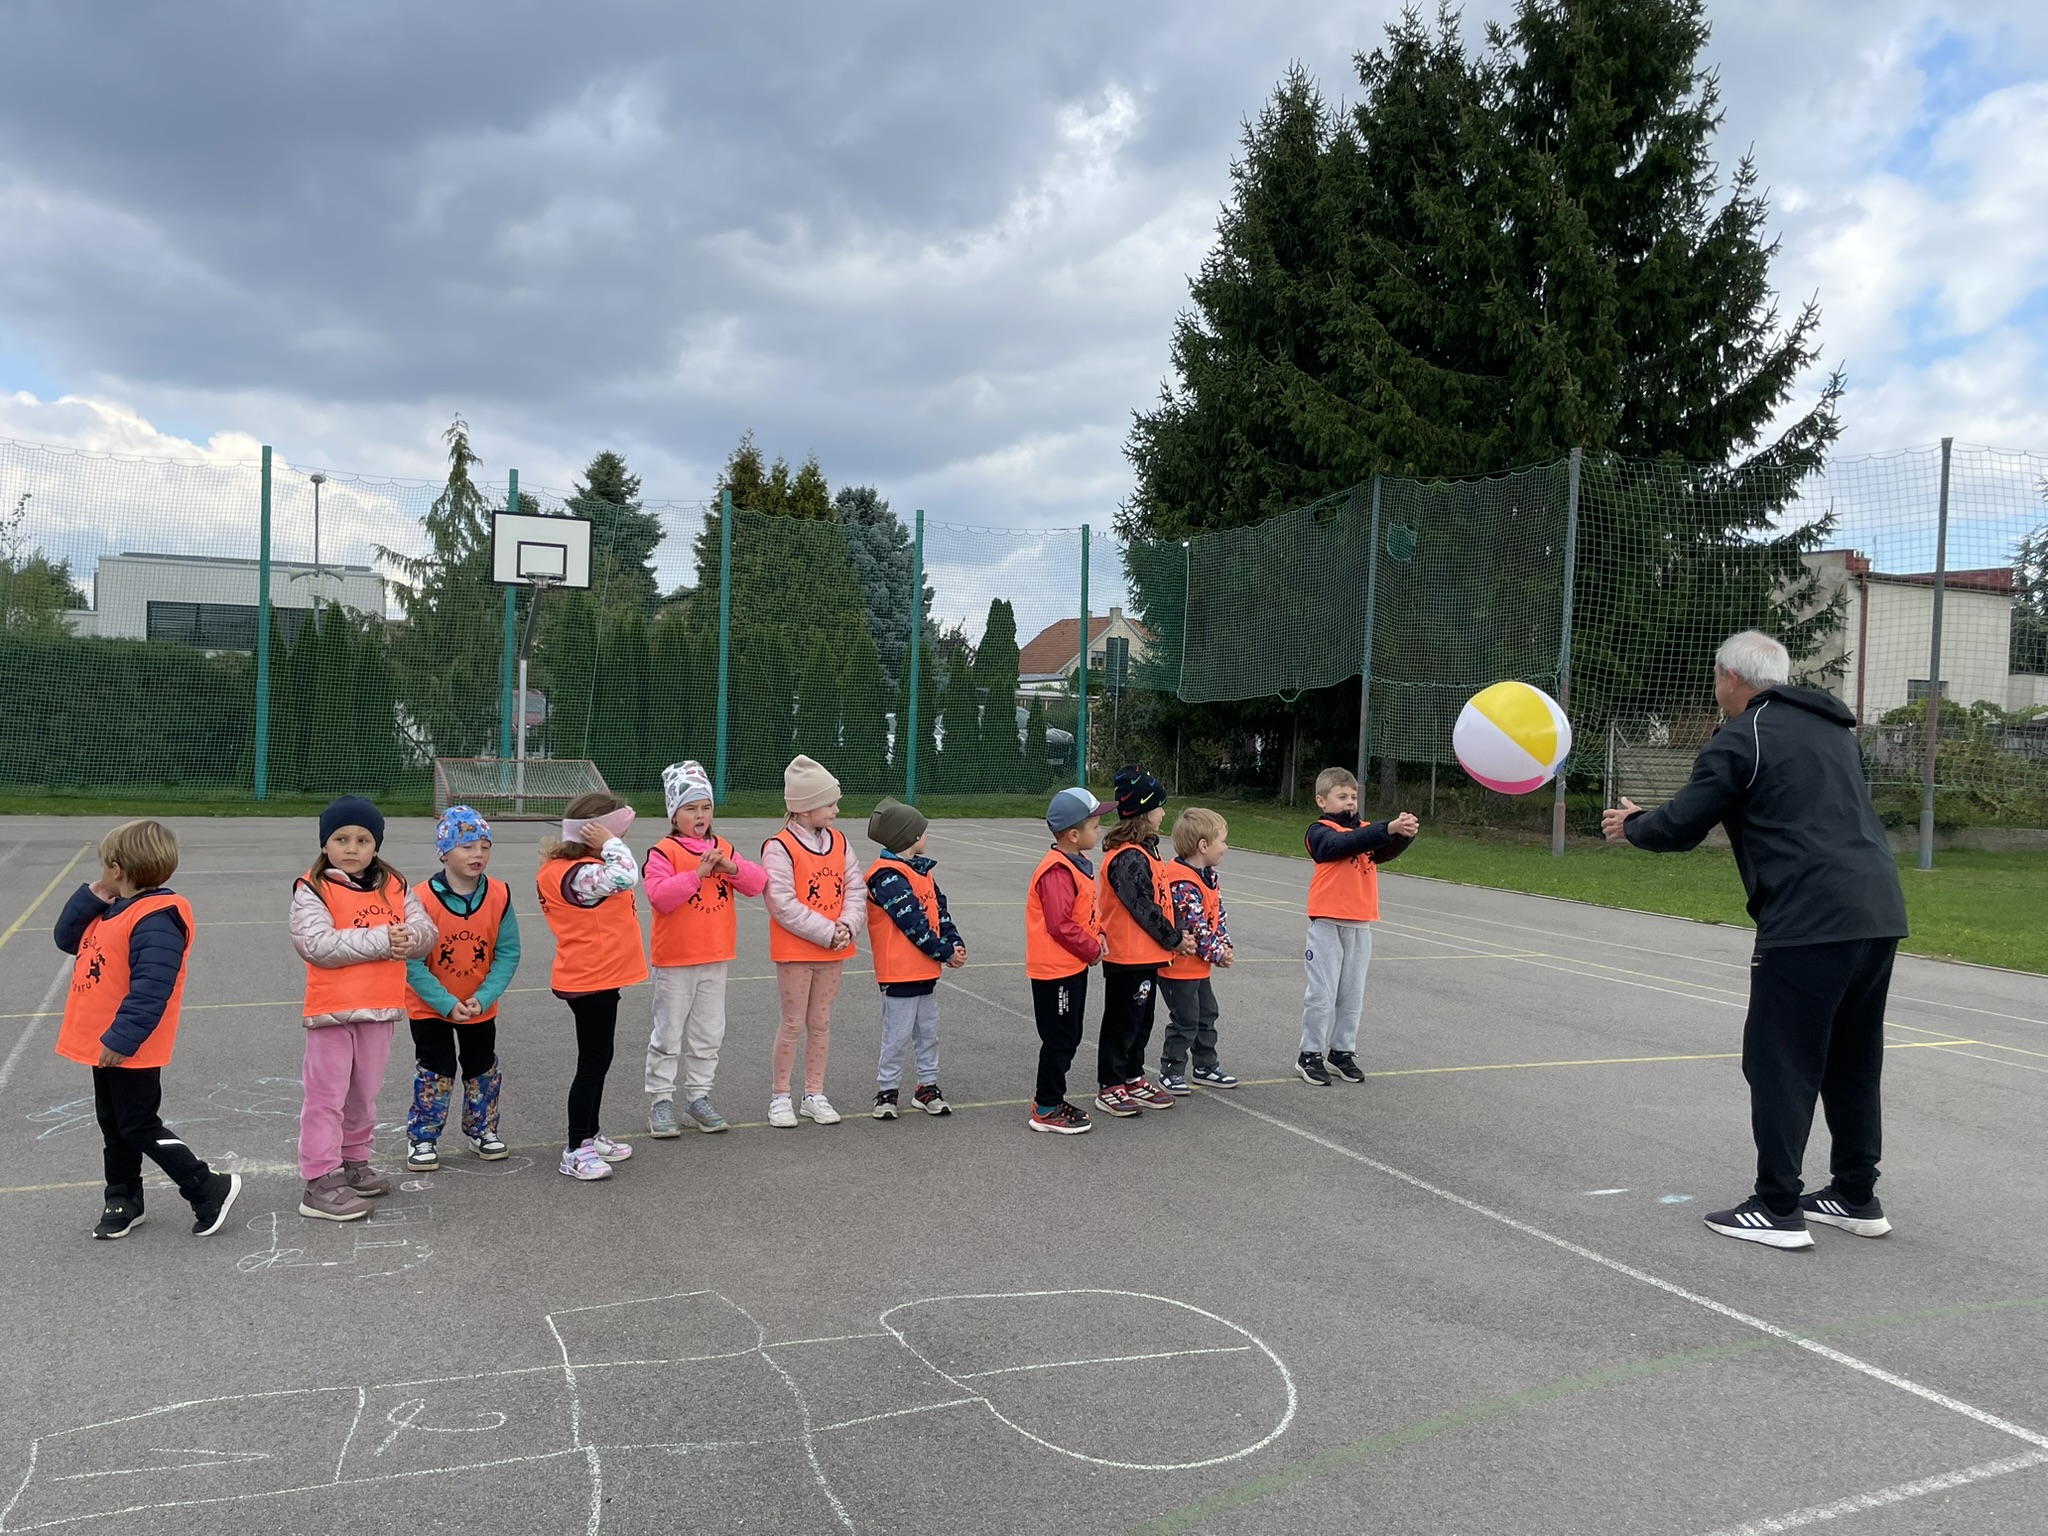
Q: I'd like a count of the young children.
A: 11